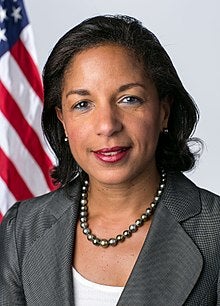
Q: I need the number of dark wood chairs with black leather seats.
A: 0